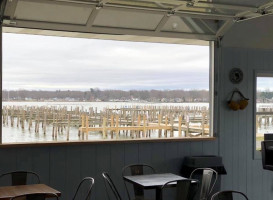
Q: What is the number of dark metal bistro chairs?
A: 8